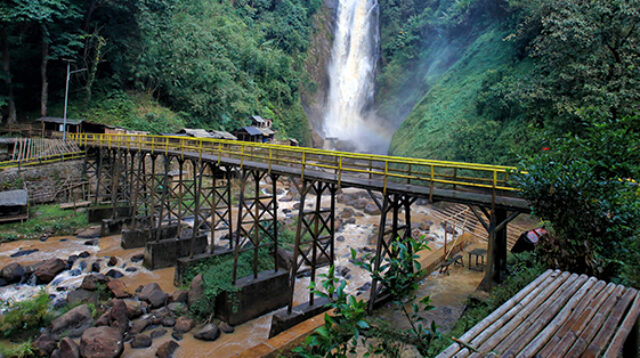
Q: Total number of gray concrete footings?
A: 7